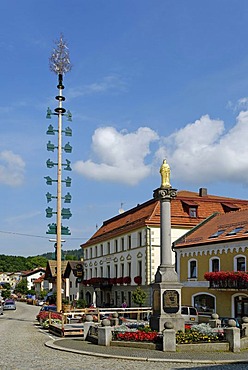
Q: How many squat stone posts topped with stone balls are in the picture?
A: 7